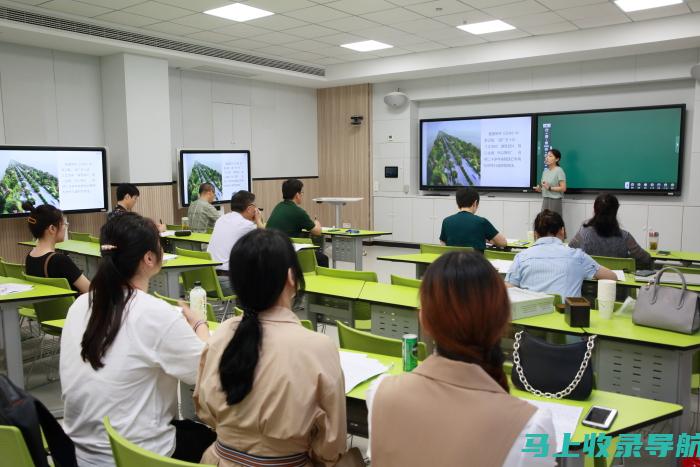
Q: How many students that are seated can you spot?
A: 11